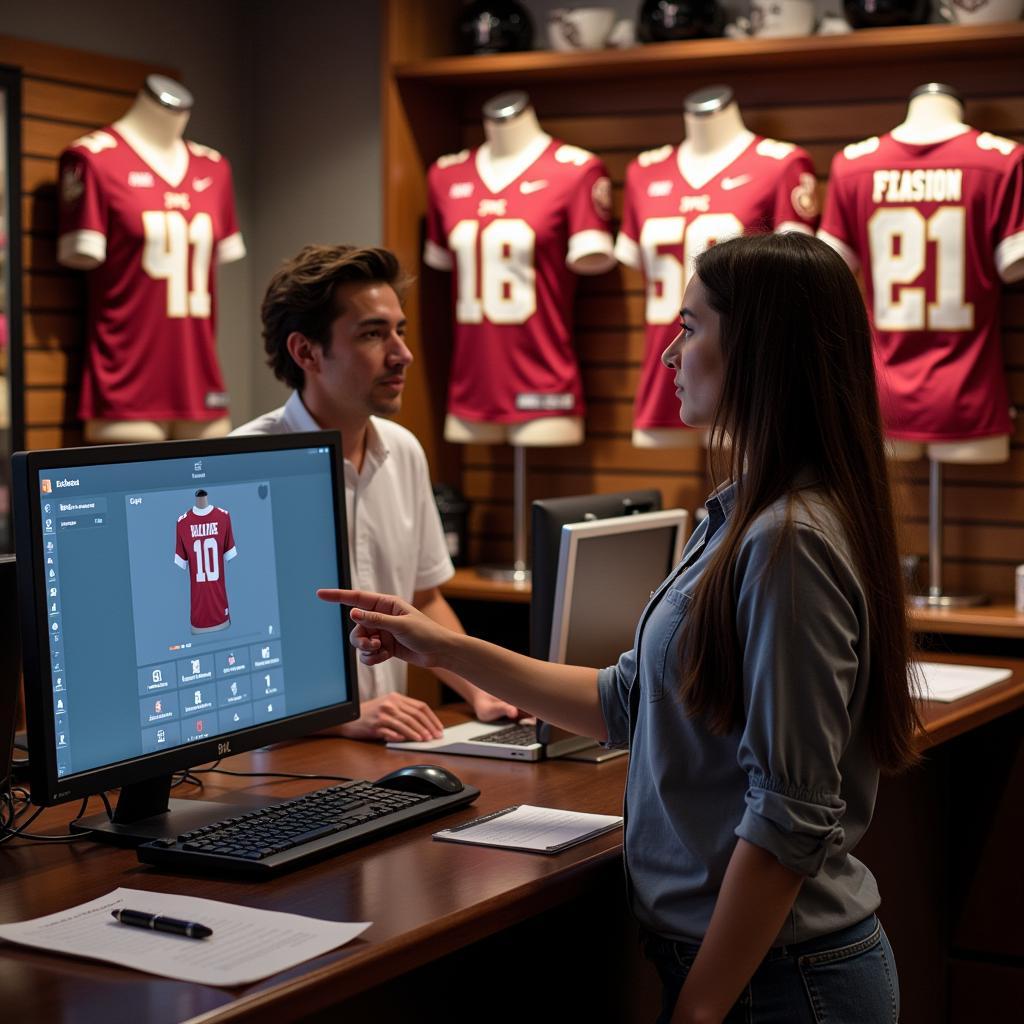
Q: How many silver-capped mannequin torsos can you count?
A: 4